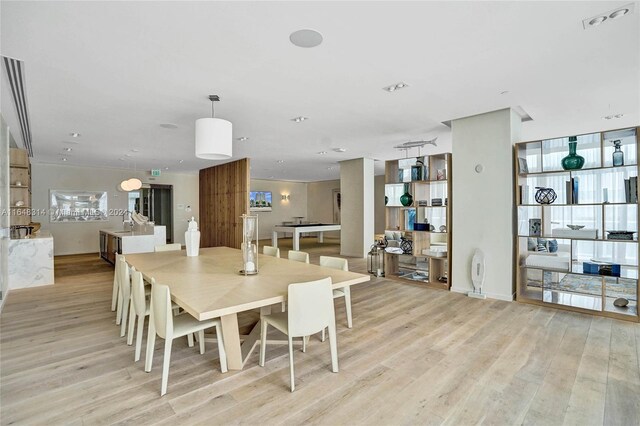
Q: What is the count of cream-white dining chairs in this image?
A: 10